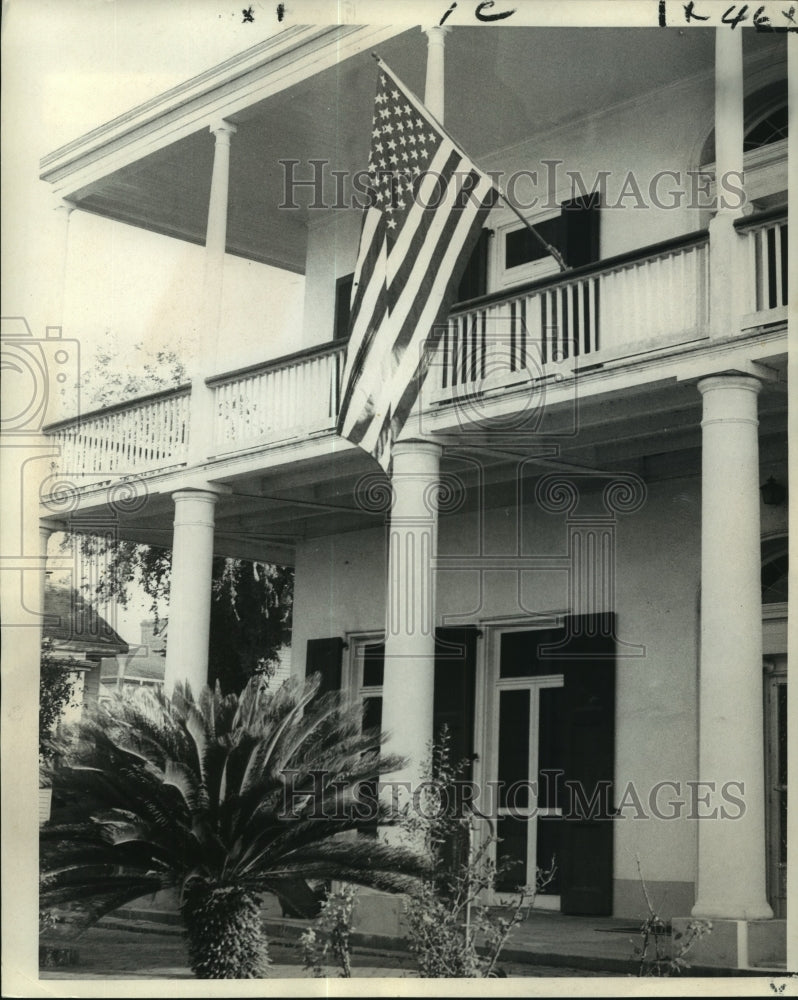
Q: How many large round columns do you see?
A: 3